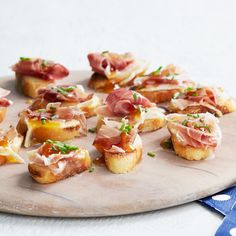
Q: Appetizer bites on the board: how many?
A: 12